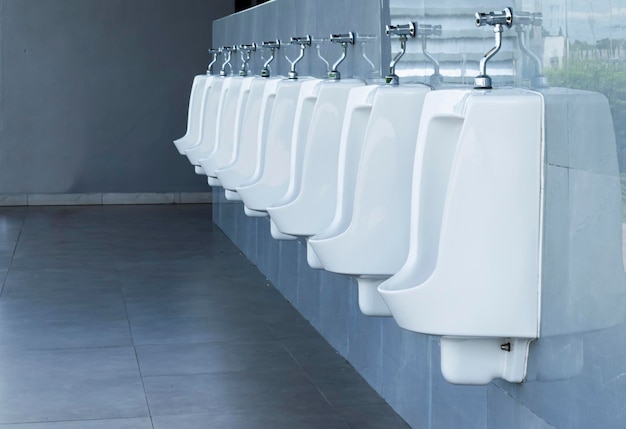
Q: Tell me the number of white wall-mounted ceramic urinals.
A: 8